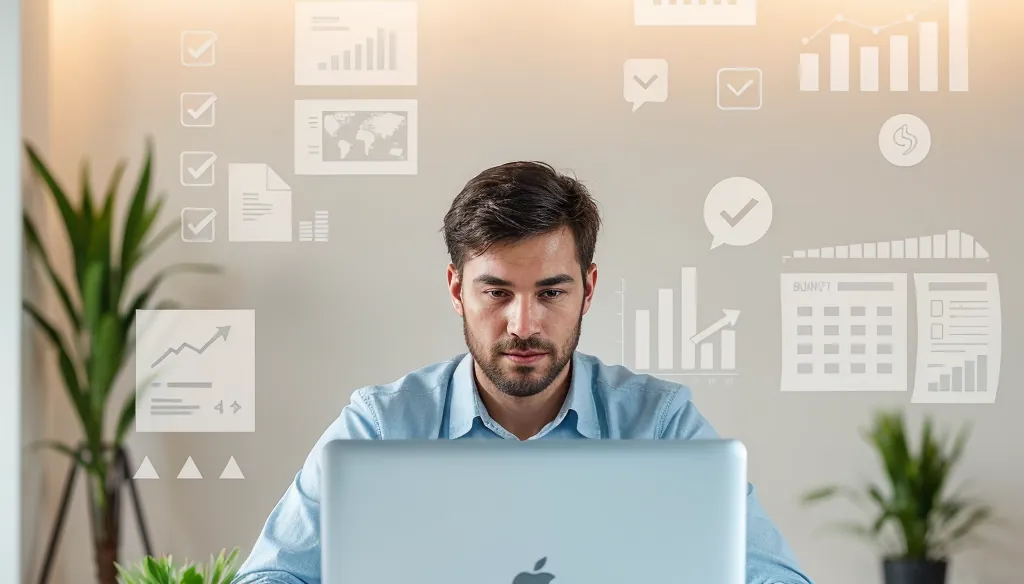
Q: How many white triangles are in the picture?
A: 3